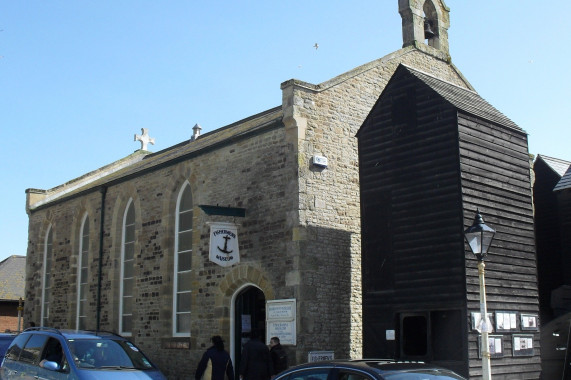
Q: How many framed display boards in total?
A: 5